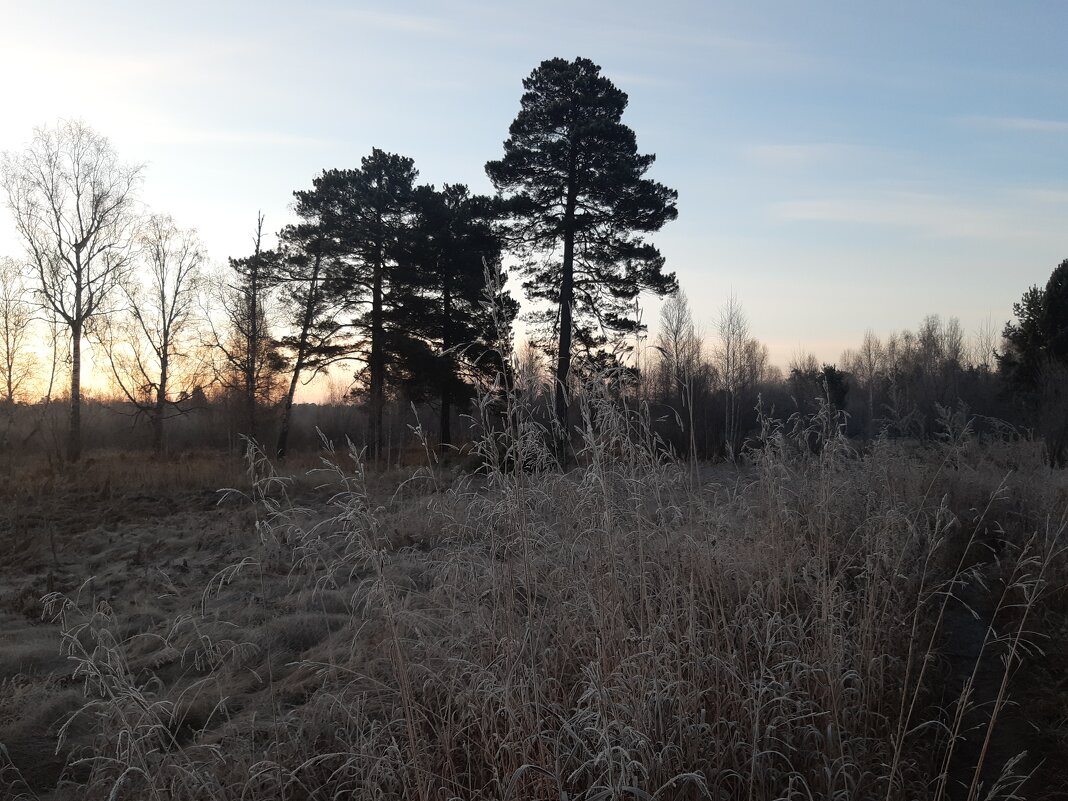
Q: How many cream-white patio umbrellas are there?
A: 0